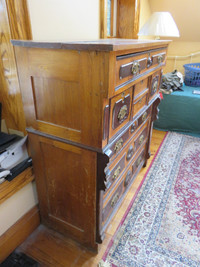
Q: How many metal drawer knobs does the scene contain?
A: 10